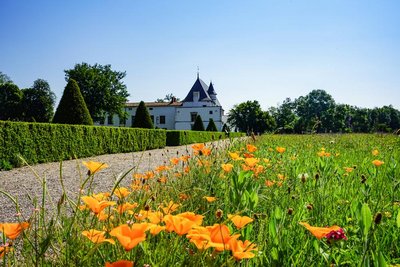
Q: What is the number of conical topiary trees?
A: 5